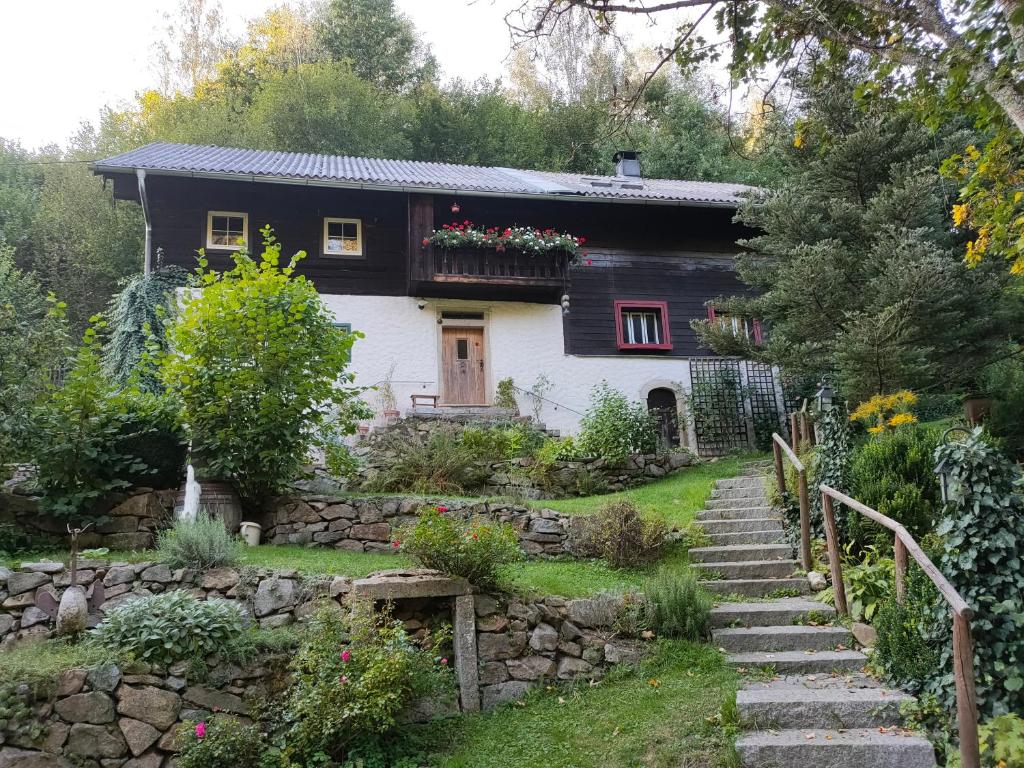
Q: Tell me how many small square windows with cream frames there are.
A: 2